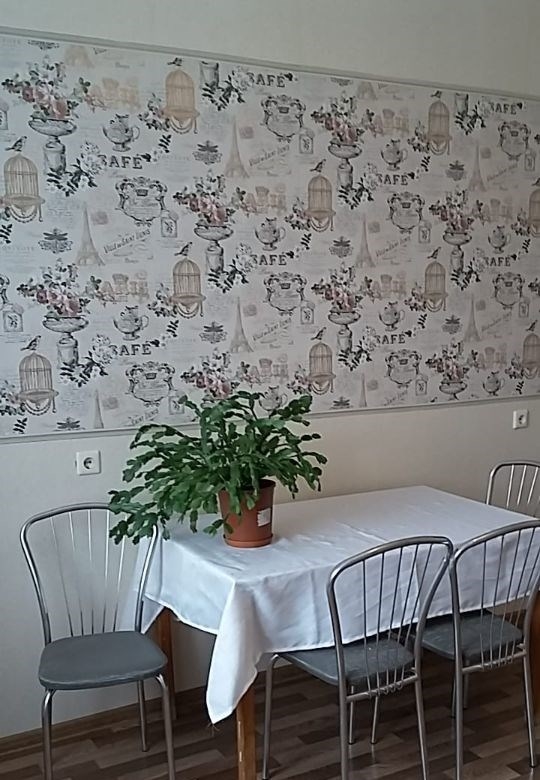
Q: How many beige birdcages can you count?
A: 10